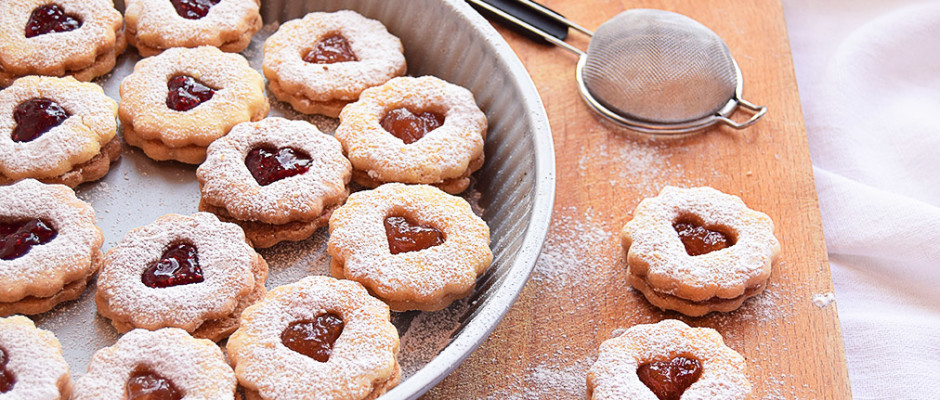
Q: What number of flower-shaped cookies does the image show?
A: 15